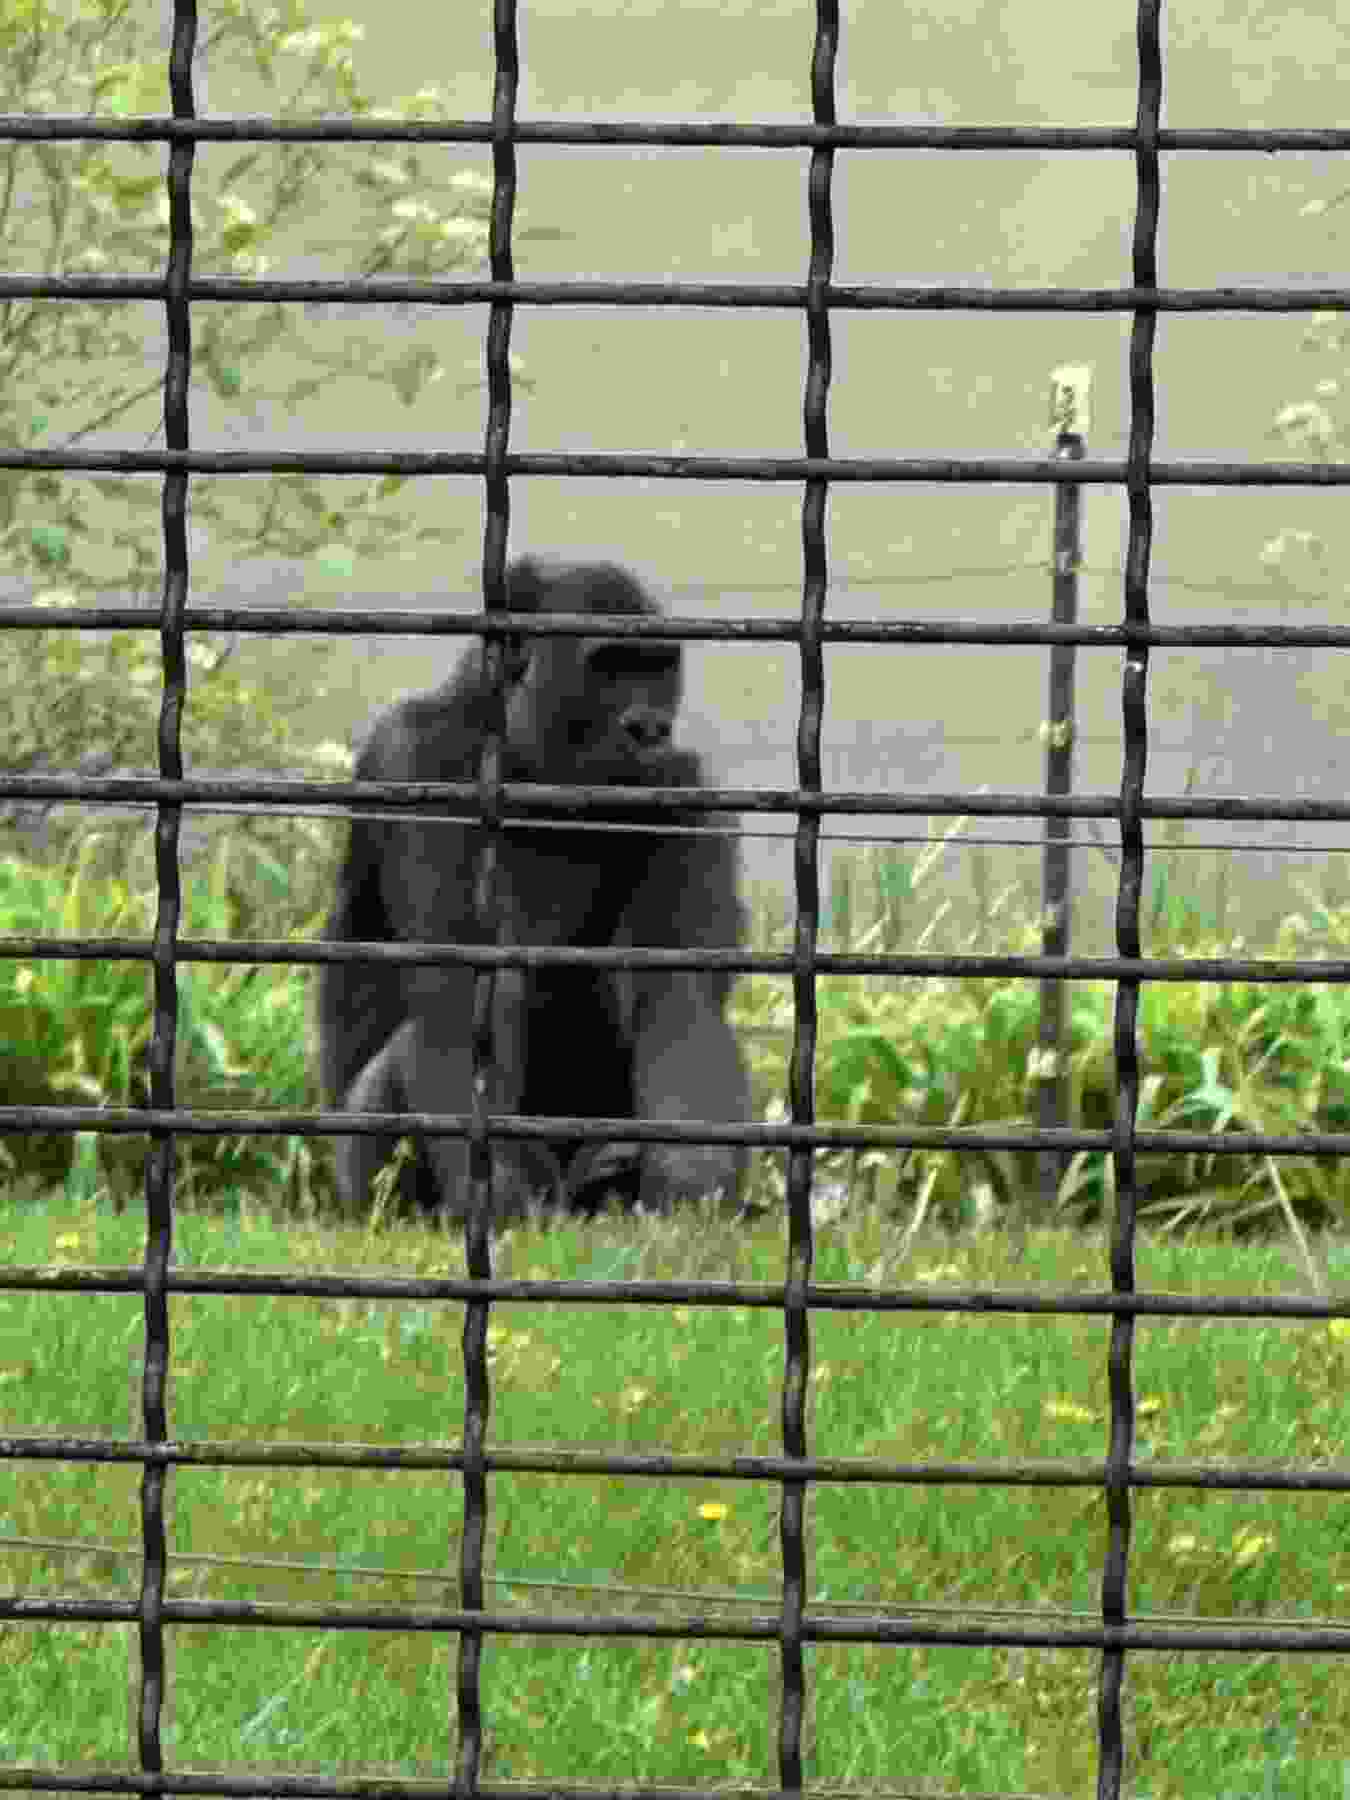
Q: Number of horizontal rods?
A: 11